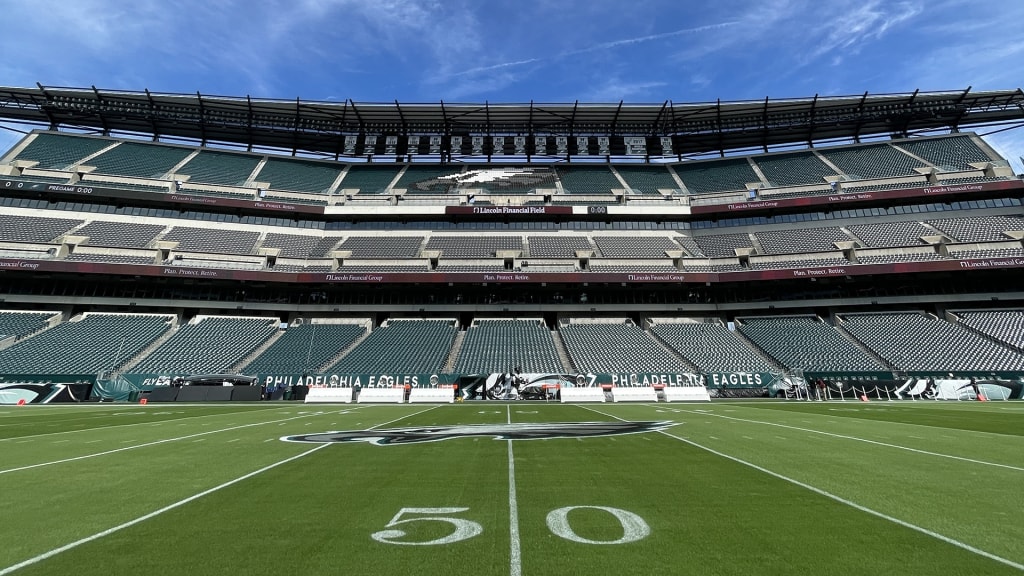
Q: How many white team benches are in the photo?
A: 6